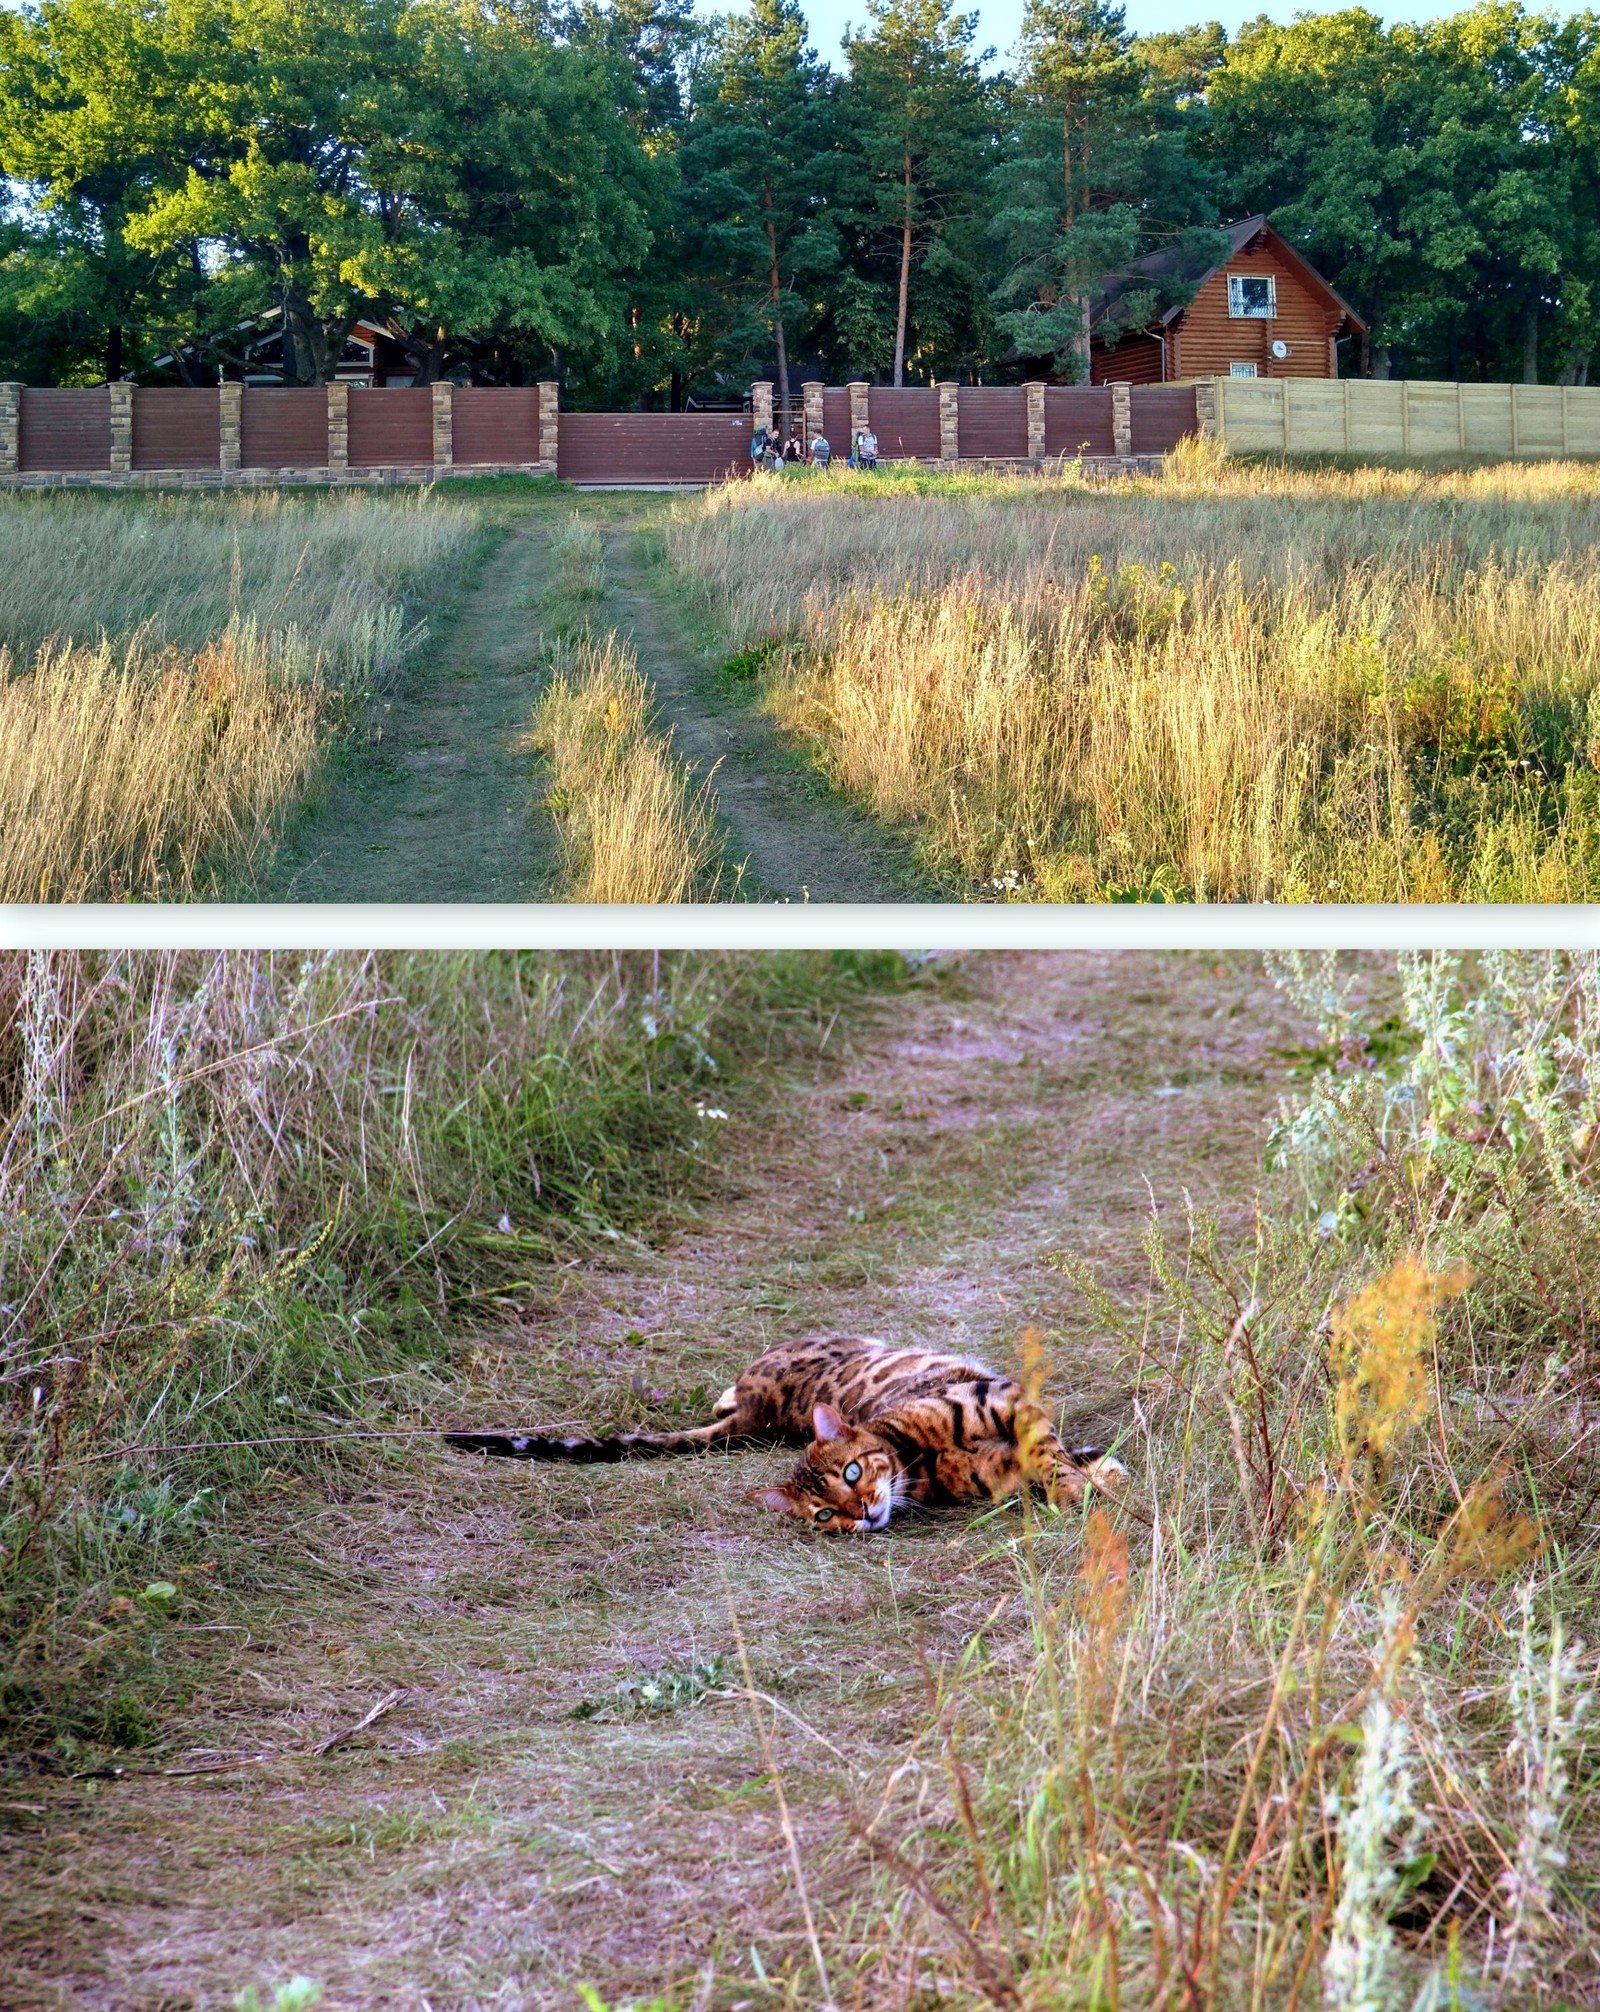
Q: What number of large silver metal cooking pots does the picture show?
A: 0